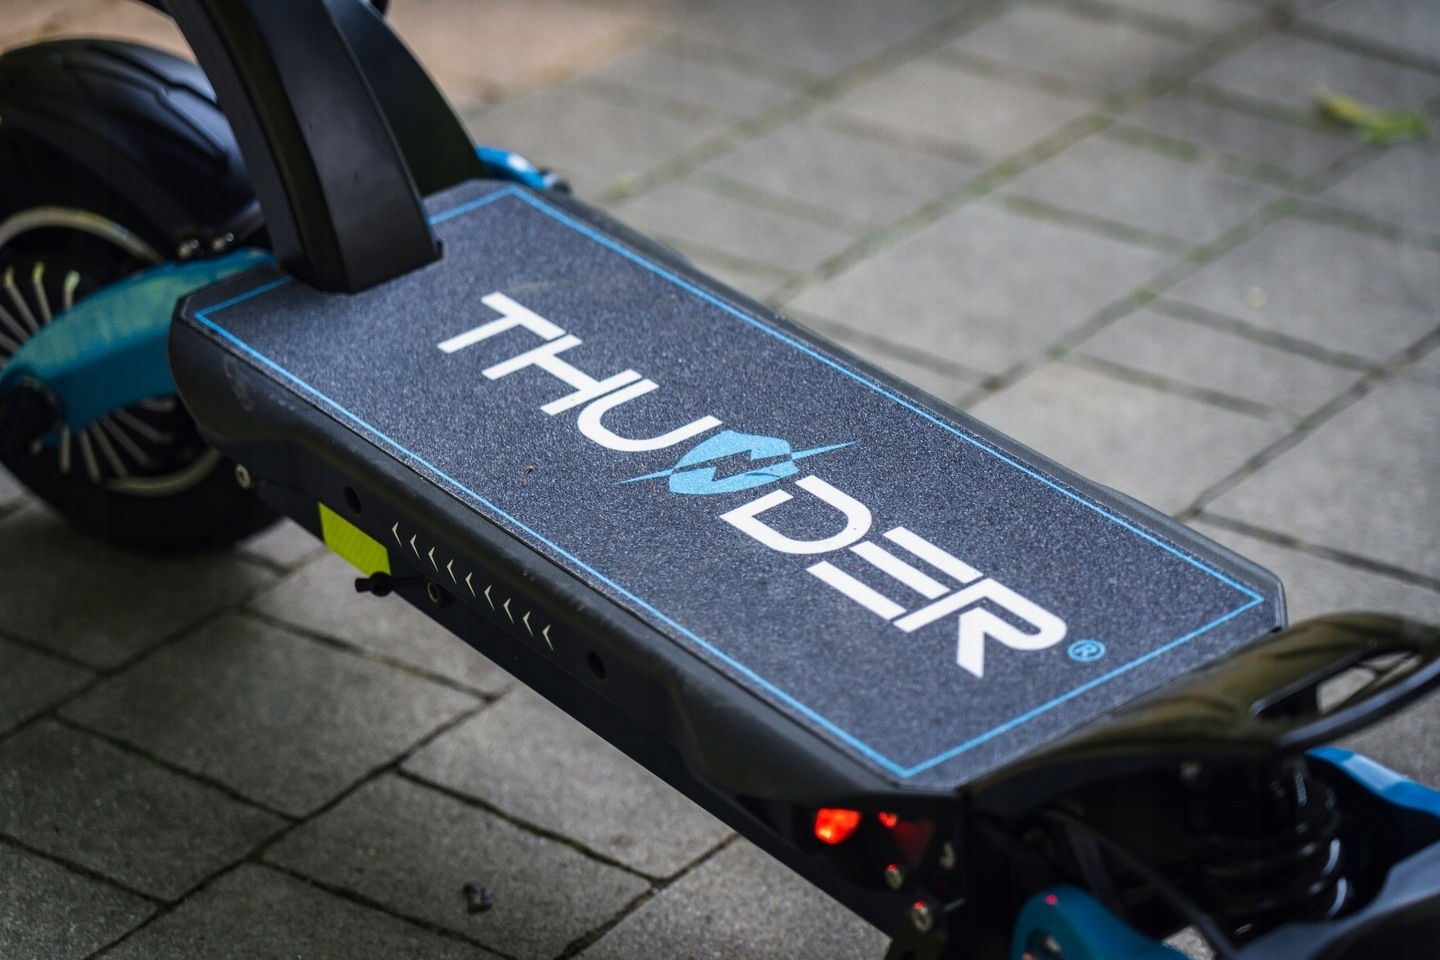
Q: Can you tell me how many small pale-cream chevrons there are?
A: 9